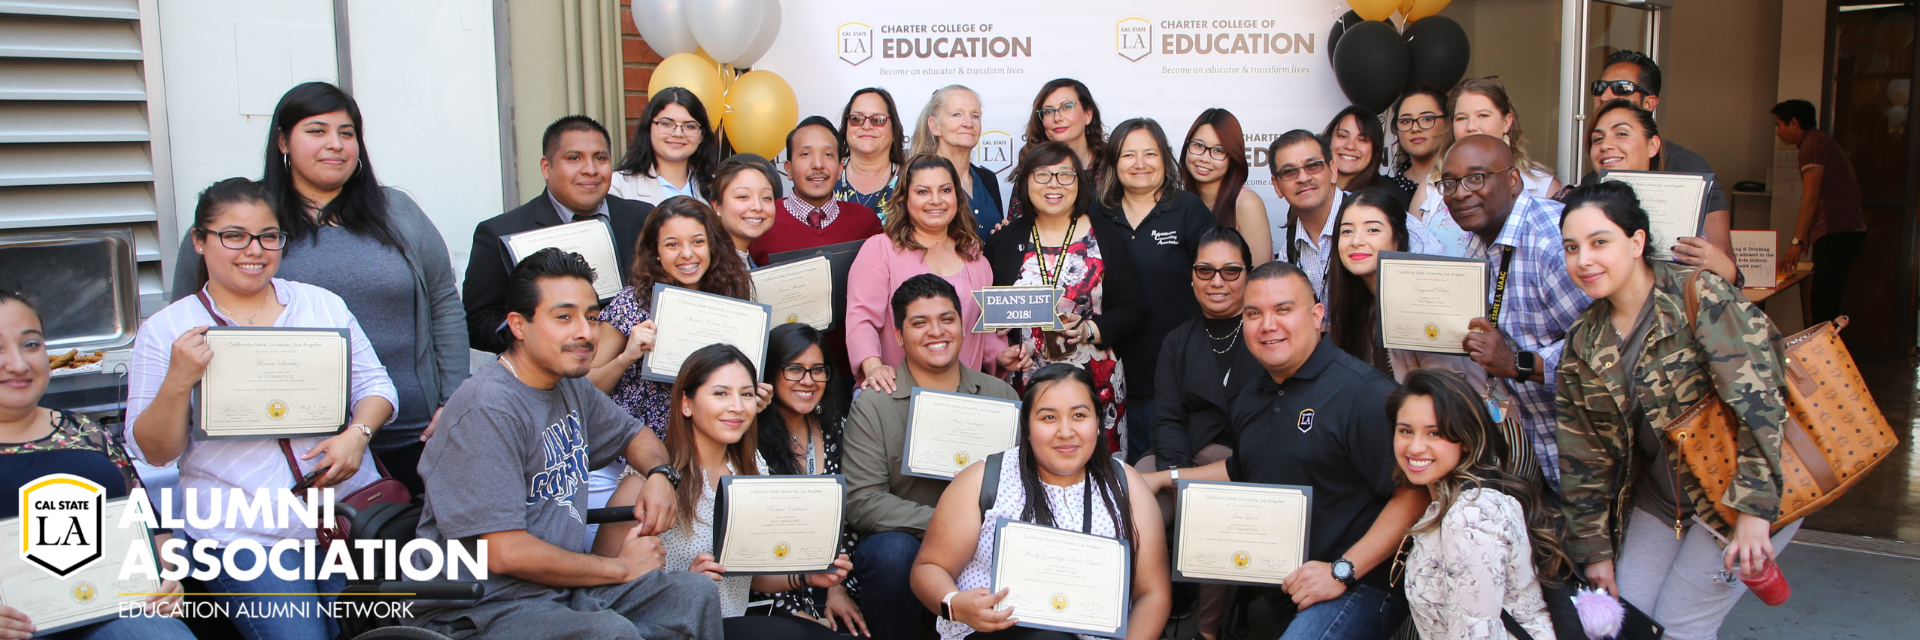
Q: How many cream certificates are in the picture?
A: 11